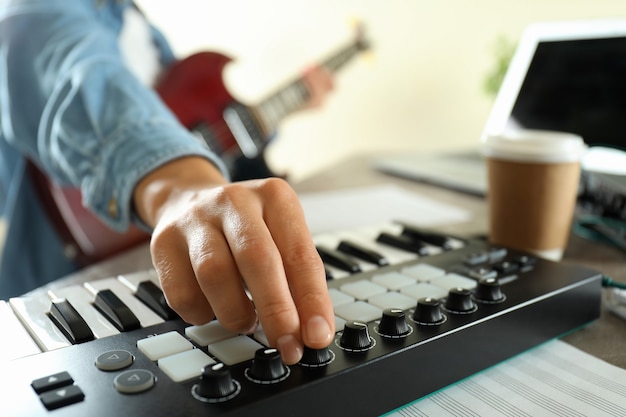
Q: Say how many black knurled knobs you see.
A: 8